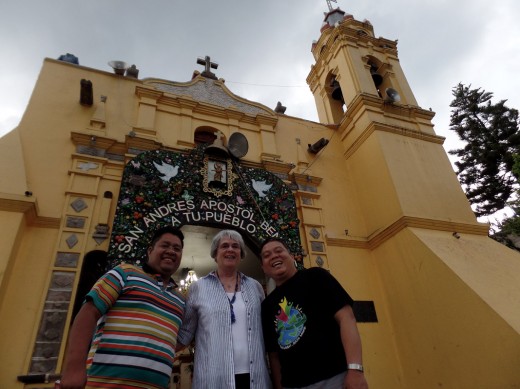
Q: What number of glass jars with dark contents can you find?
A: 0